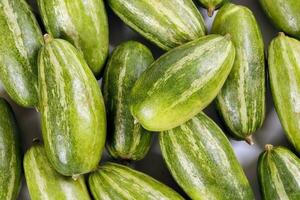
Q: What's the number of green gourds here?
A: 15